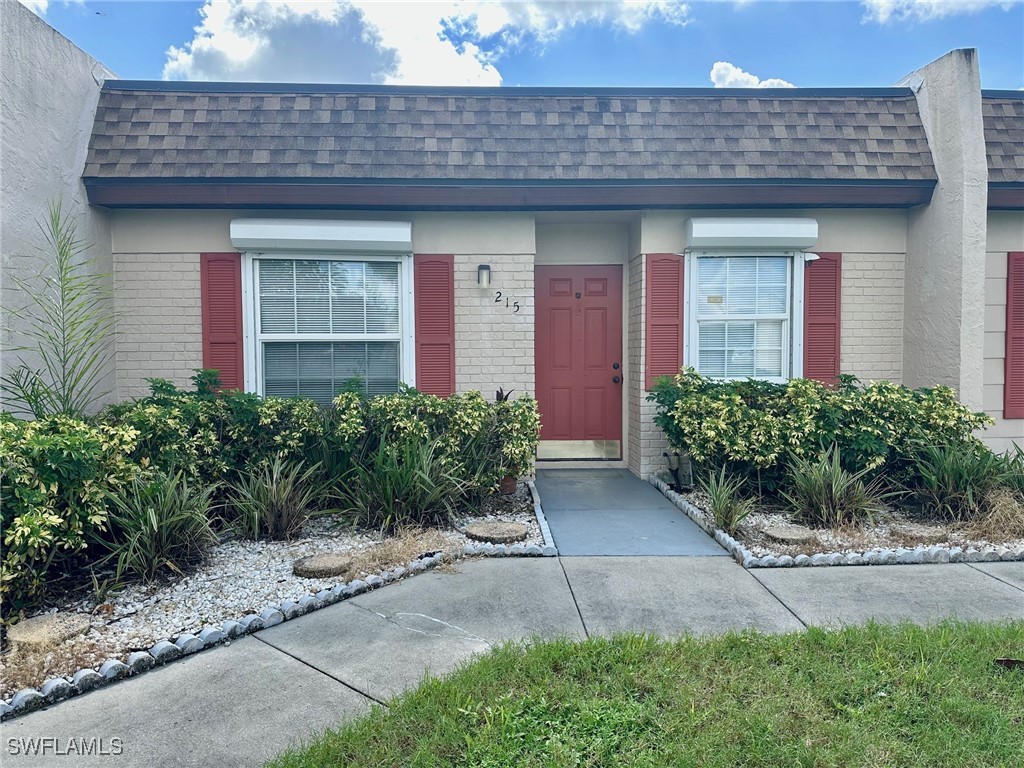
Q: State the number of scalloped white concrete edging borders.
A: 2